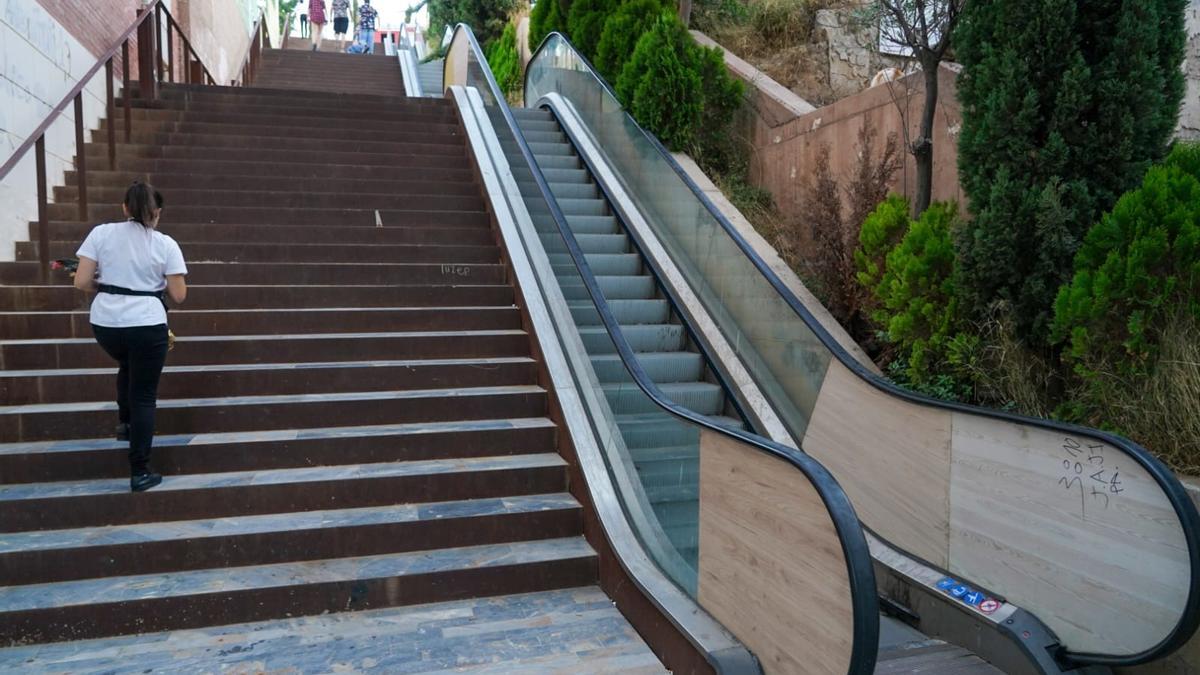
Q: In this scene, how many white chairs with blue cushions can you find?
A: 0